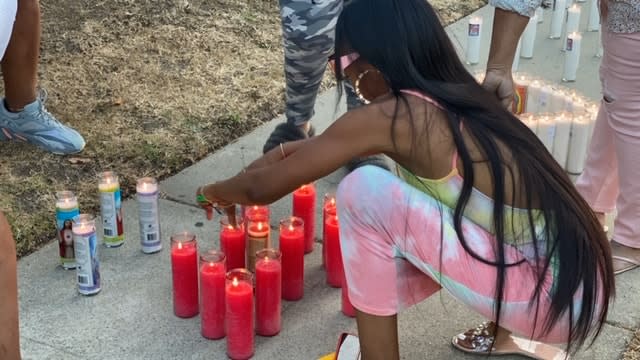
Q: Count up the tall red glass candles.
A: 11